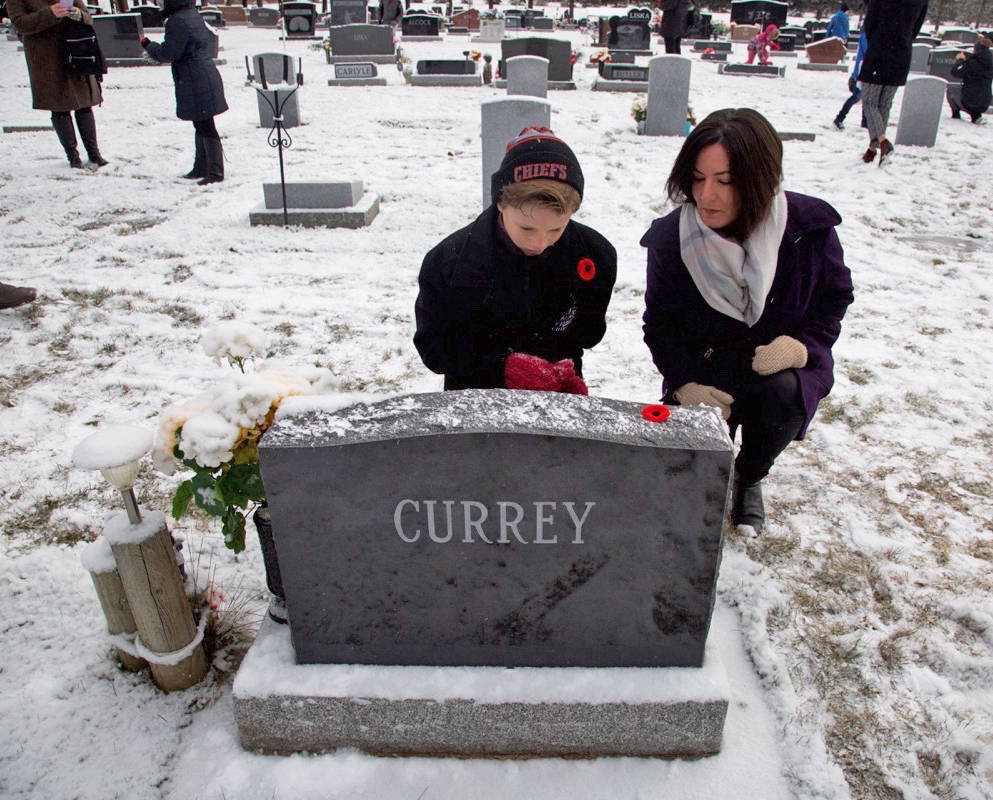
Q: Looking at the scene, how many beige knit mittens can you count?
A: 2